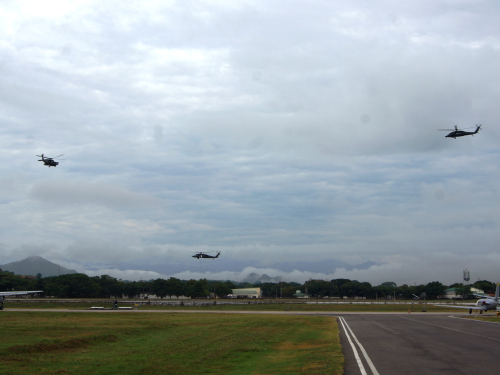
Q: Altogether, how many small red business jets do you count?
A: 0